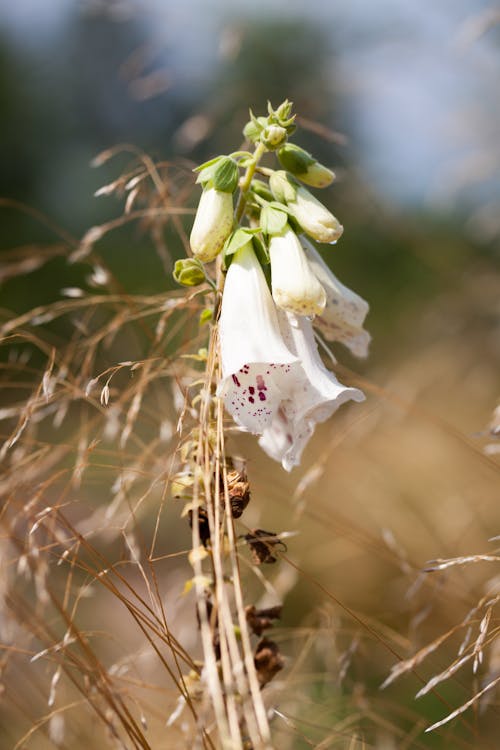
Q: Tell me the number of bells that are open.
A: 3